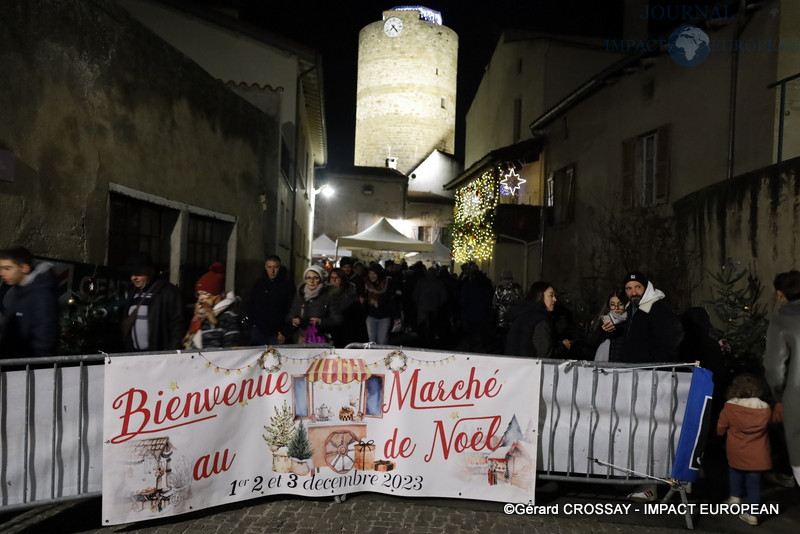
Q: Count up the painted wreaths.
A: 2